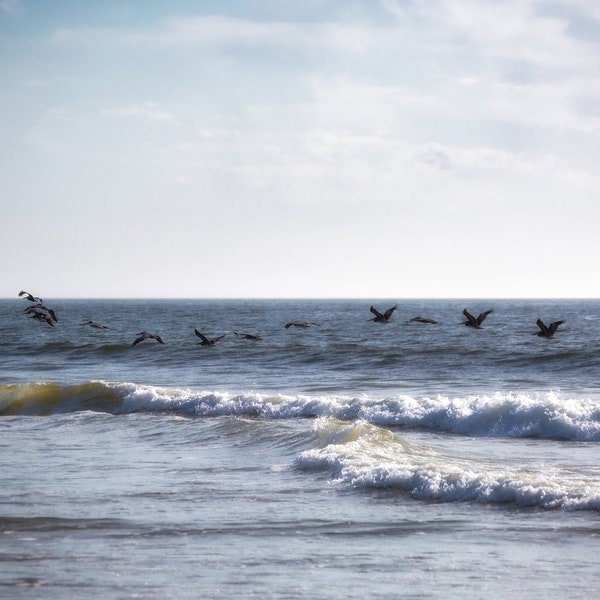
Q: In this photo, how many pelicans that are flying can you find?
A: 12